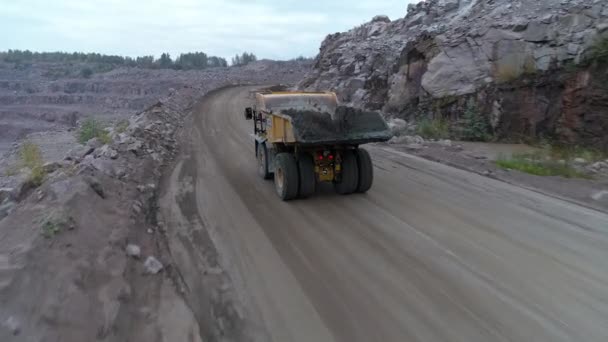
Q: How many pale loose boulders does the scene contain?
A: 2